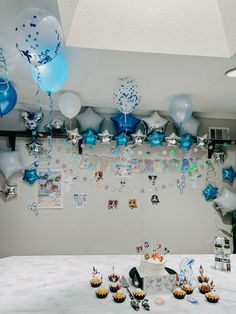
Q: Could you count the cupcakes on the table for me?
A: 11